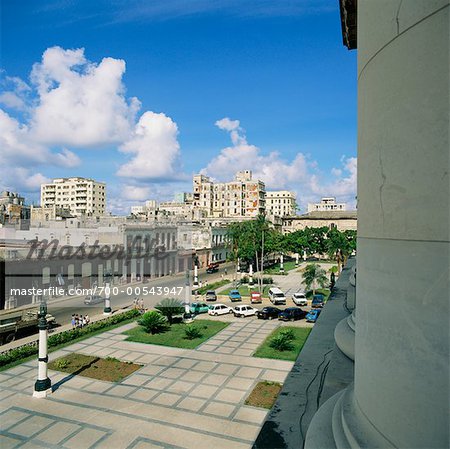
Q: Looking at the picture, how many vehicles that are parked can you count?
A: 12